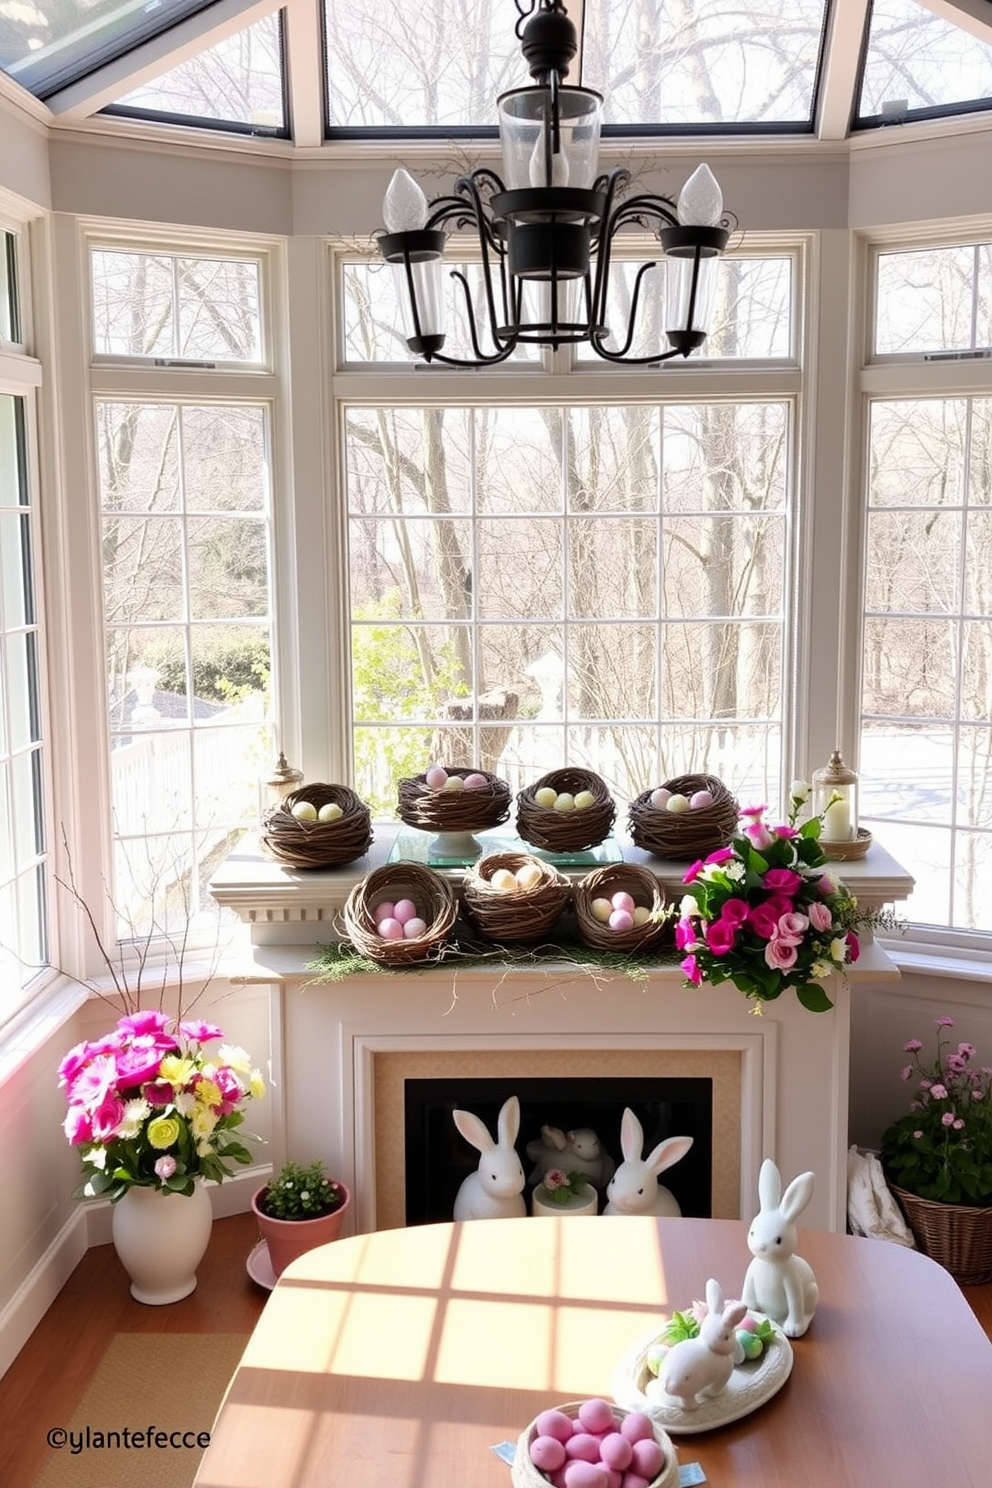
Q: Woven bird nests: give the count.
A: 7